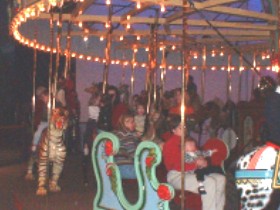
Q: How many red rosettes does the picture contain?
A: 4